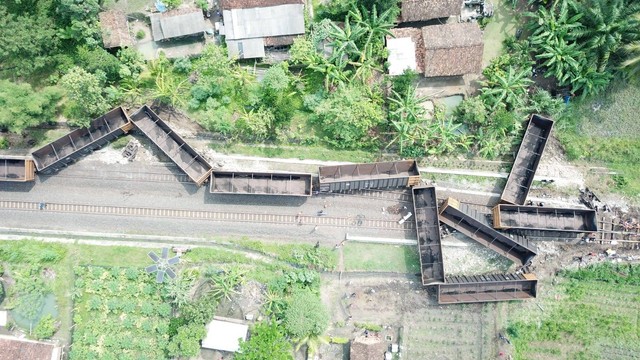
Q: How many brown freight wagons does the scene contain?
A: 10